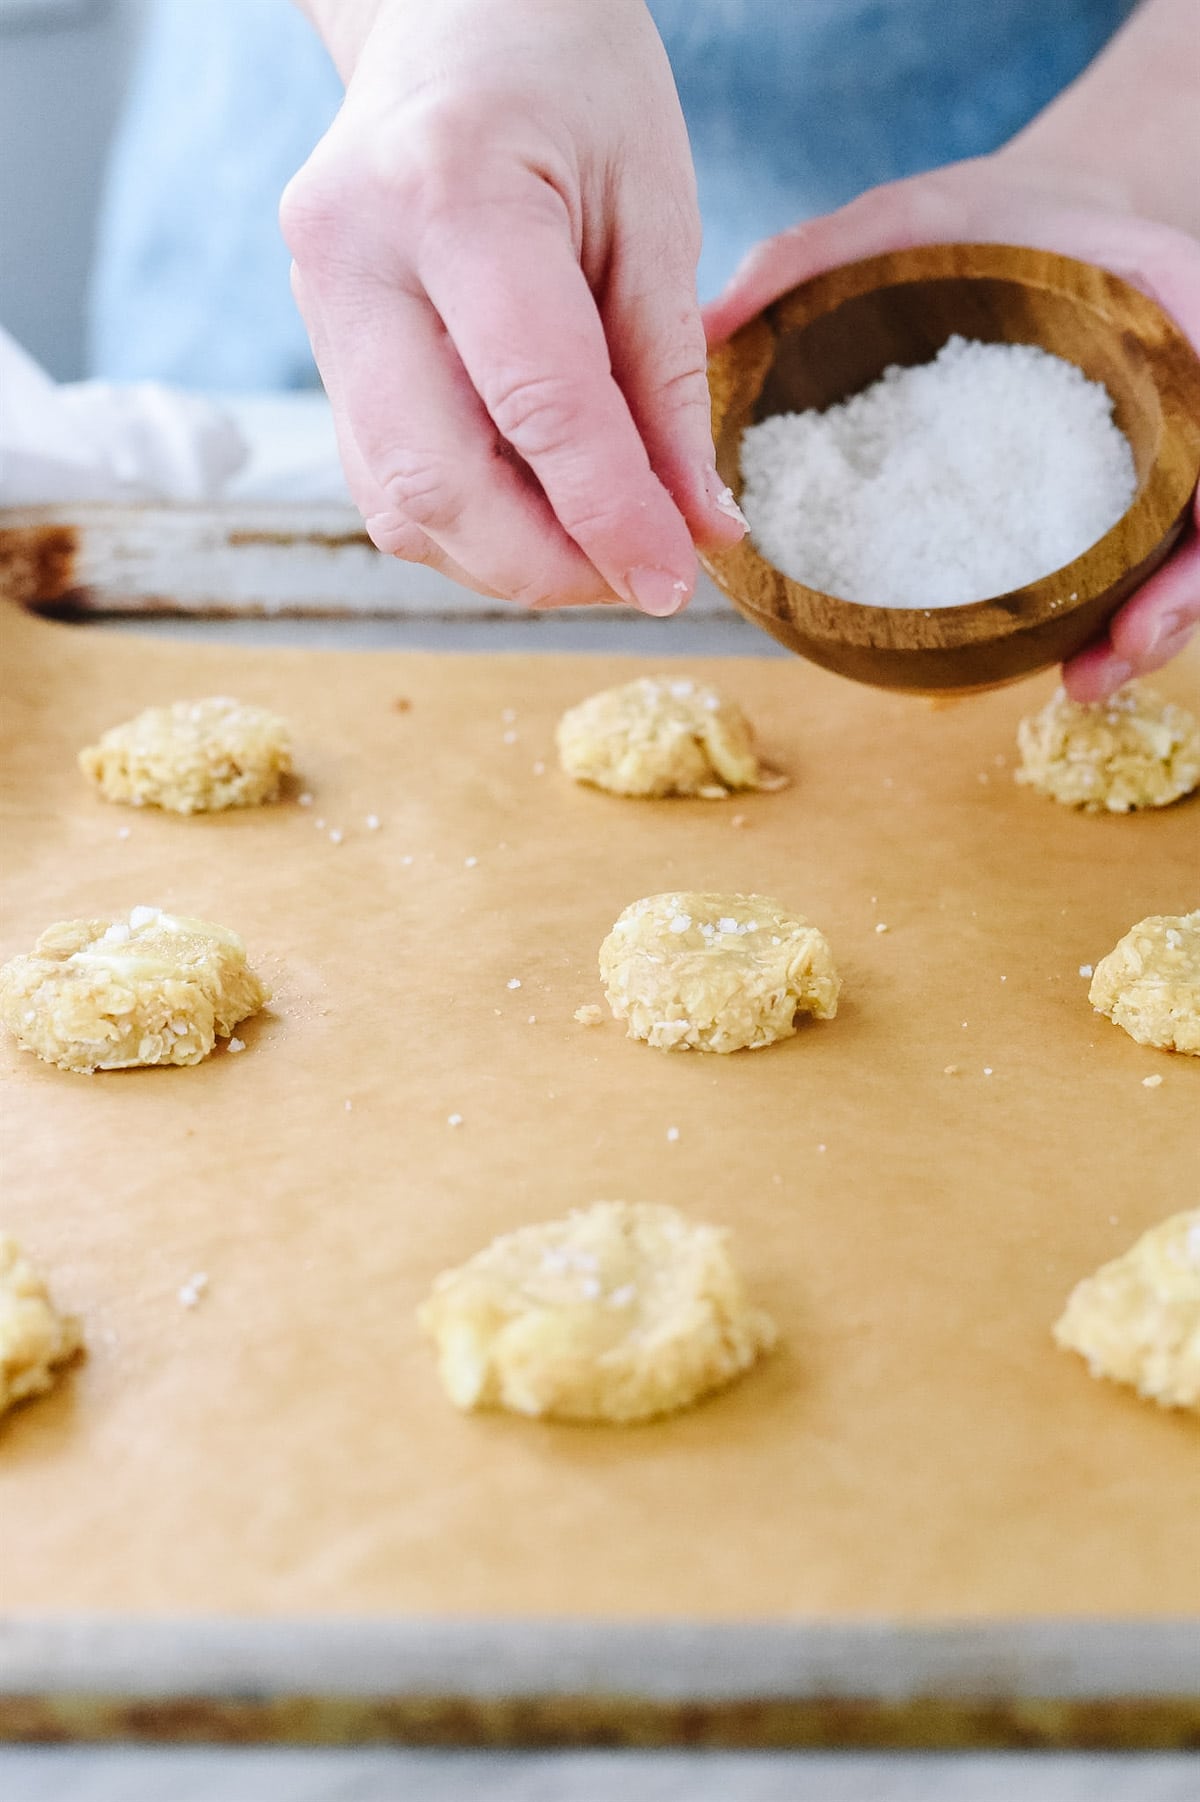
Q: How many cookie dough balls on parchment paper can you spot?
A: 9